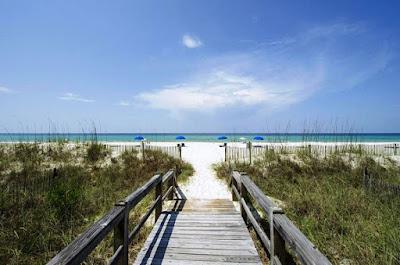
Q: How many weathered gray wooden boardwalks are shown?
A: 1